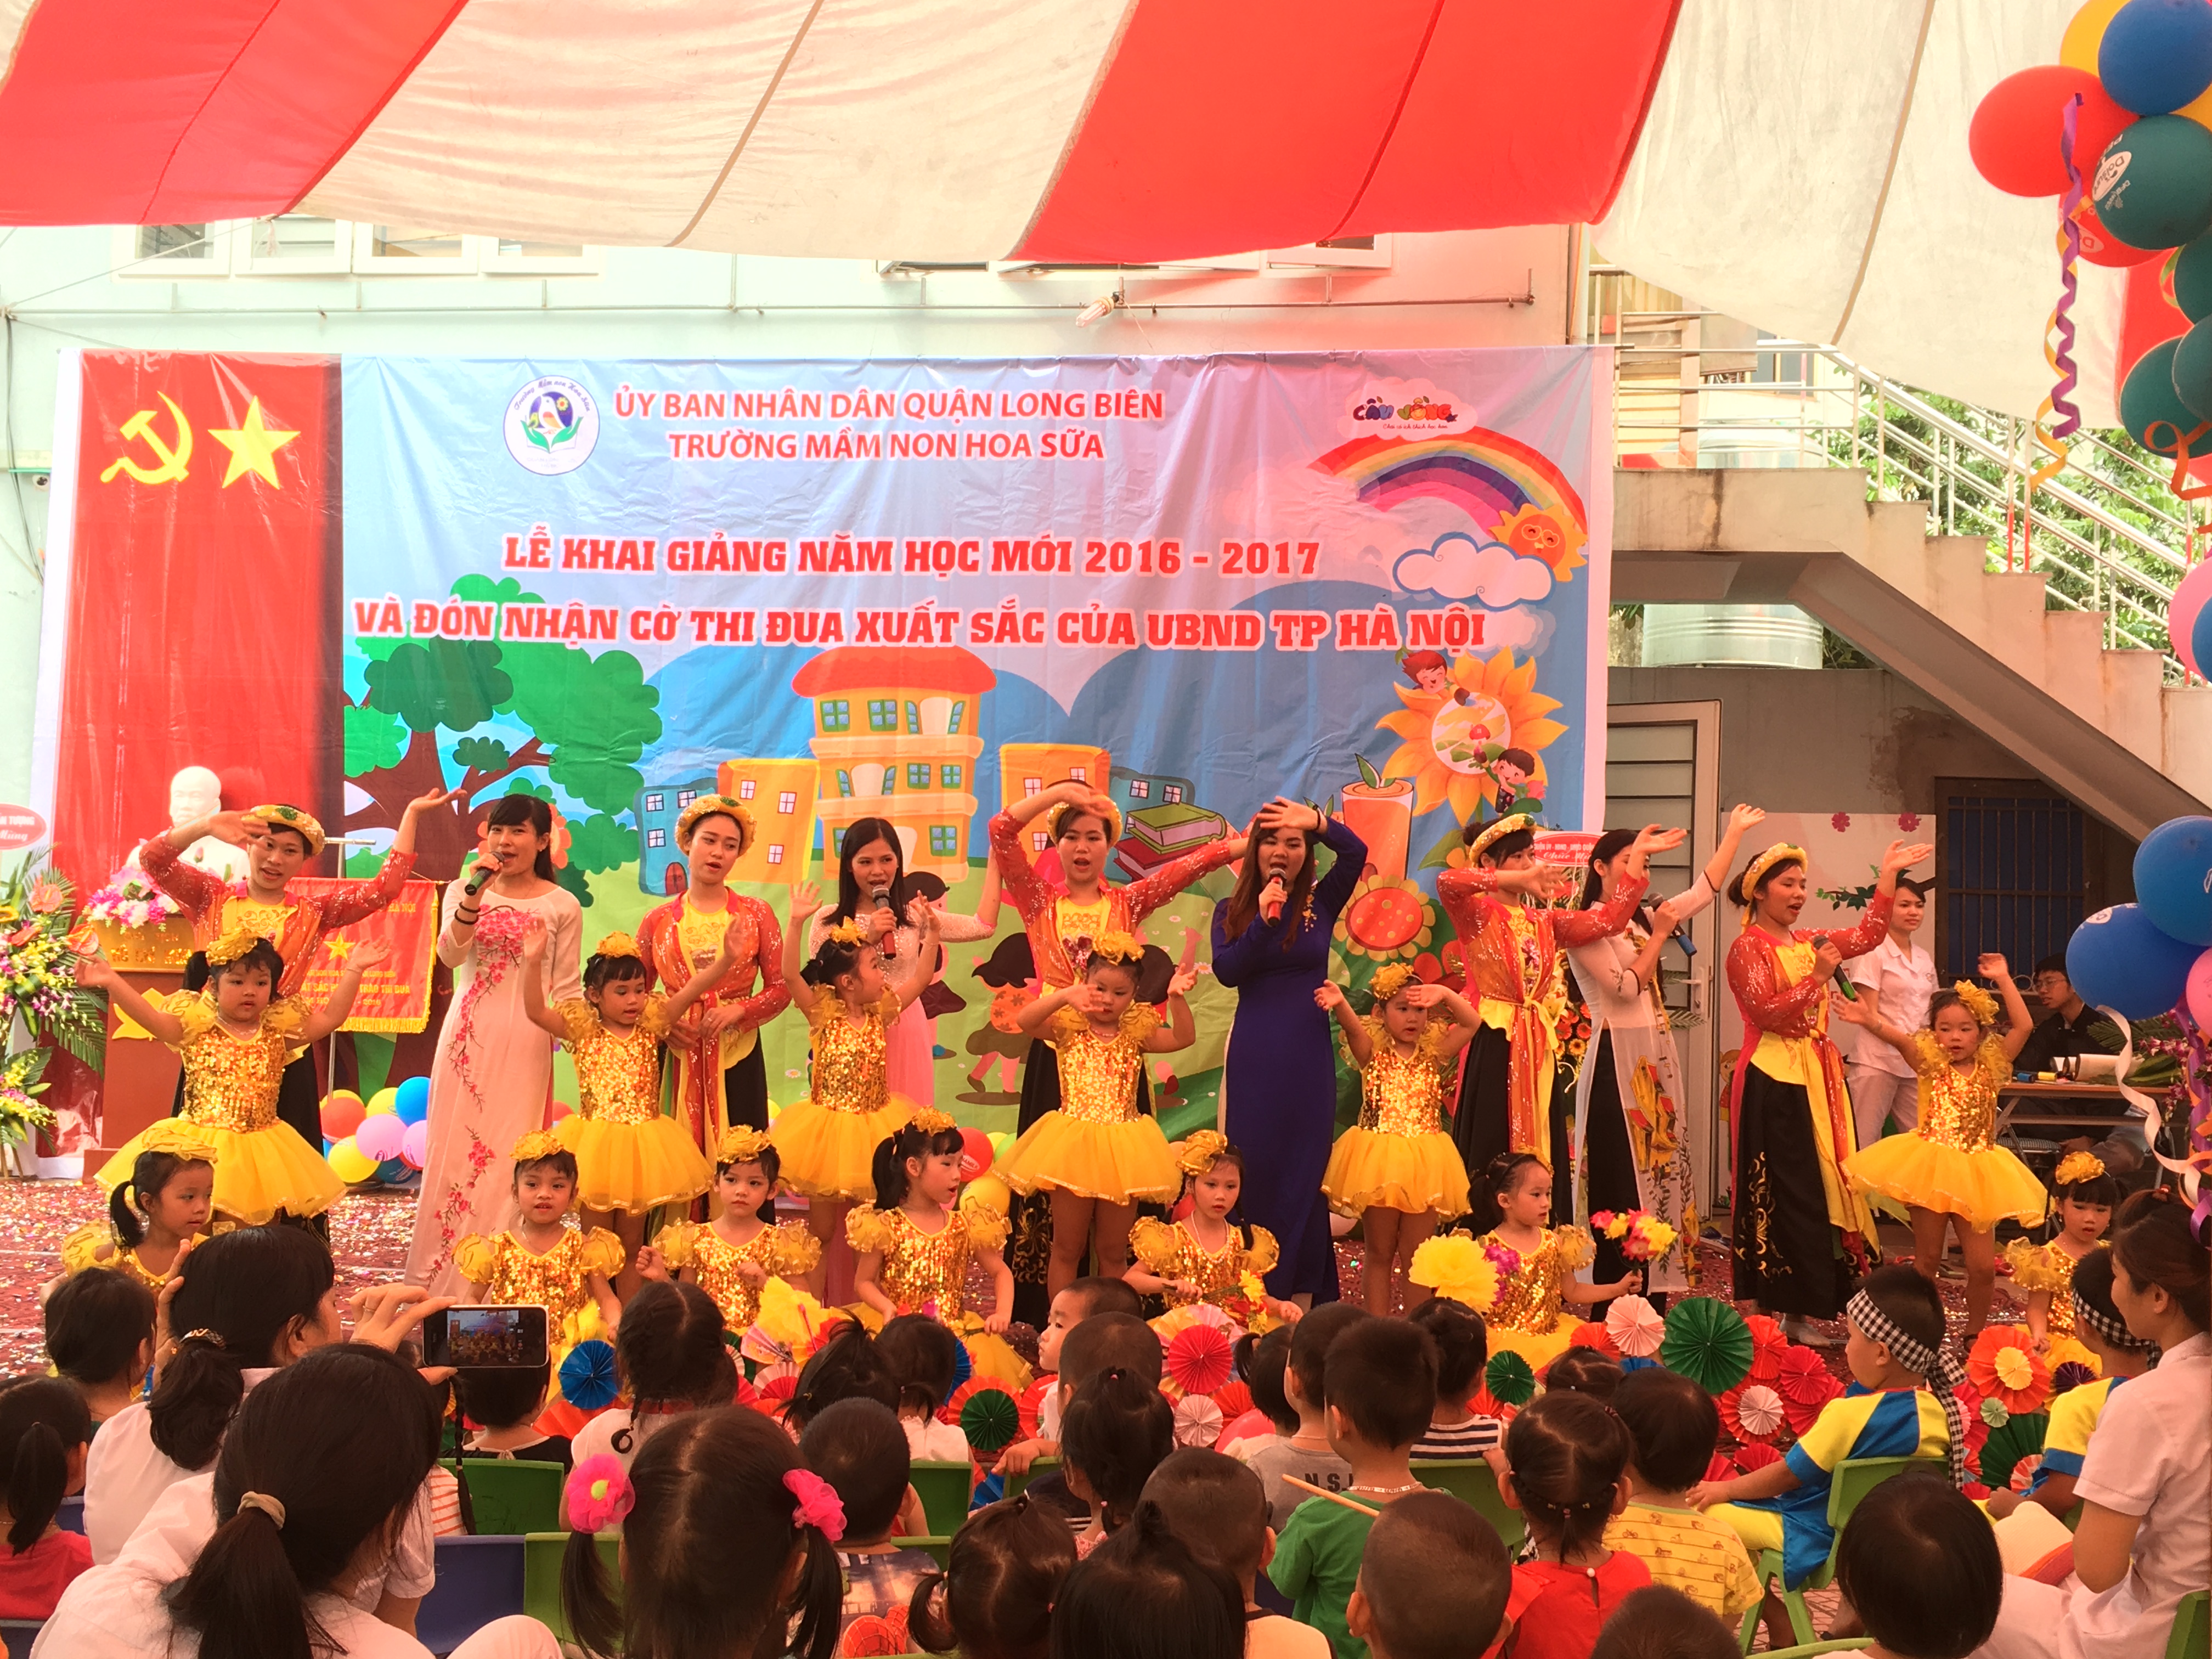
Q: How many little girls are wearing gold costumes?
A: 13